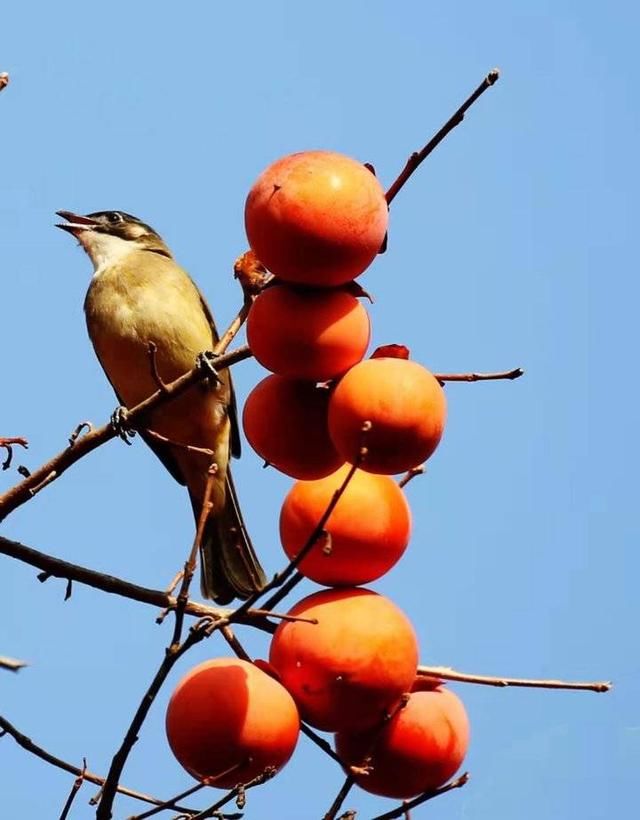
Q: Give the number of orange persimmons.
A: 8